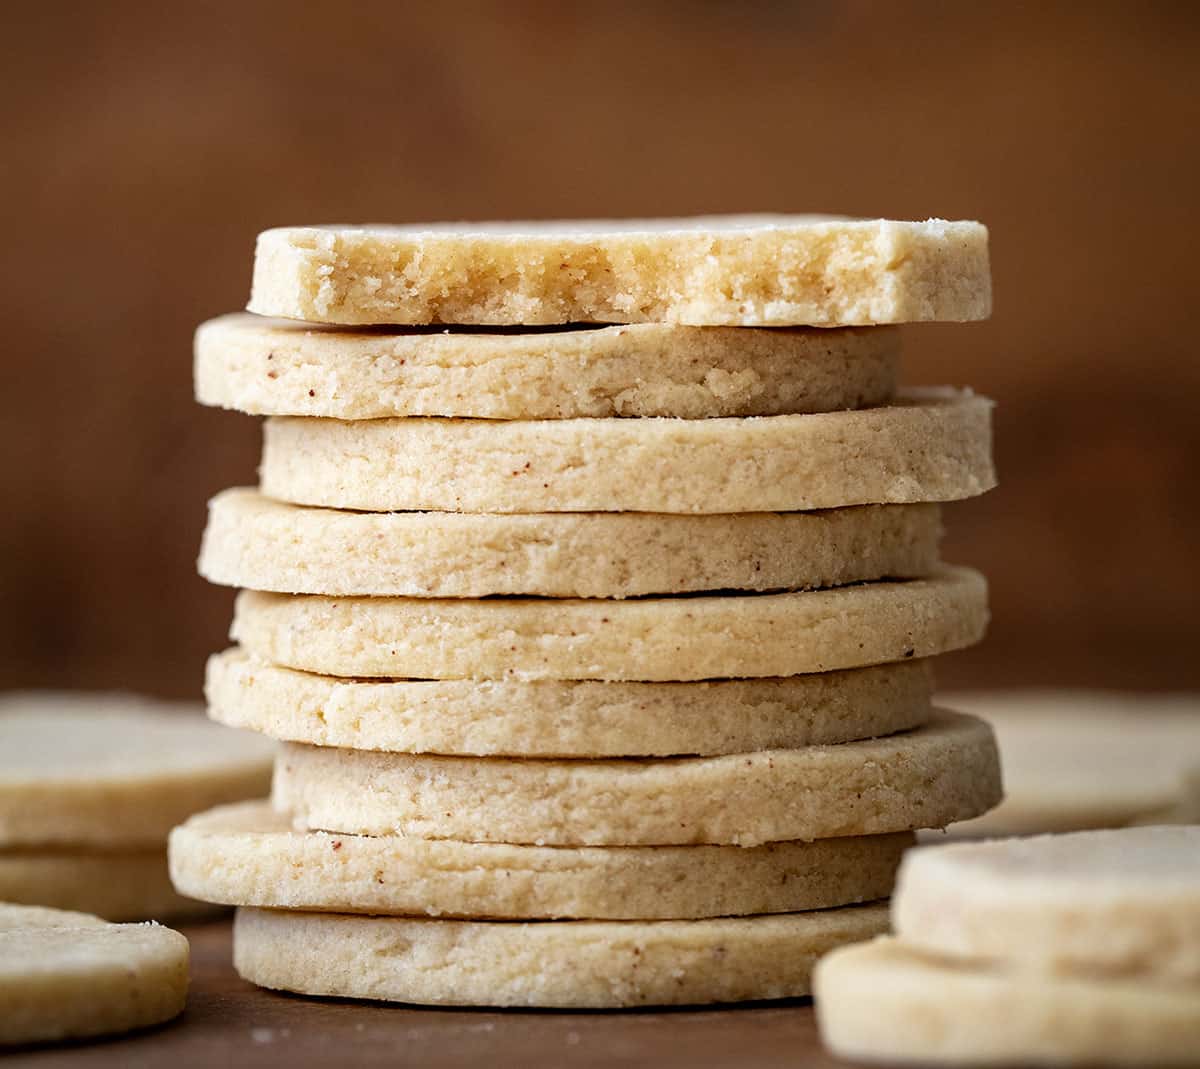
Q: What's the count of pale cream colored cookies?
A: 15